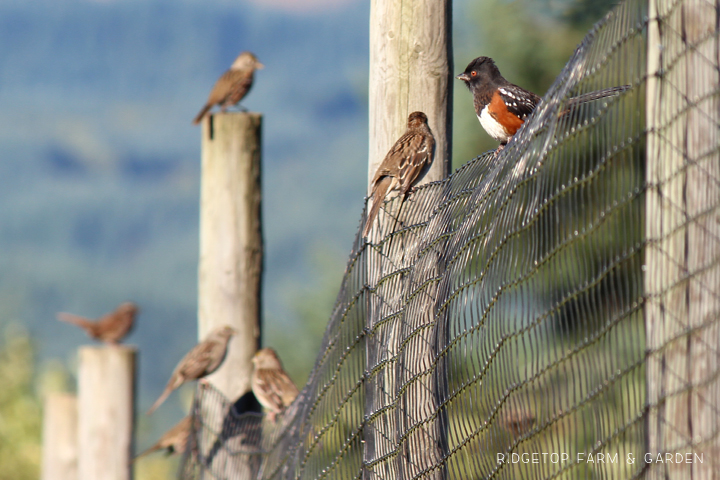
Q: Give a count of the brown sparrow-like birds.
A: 6